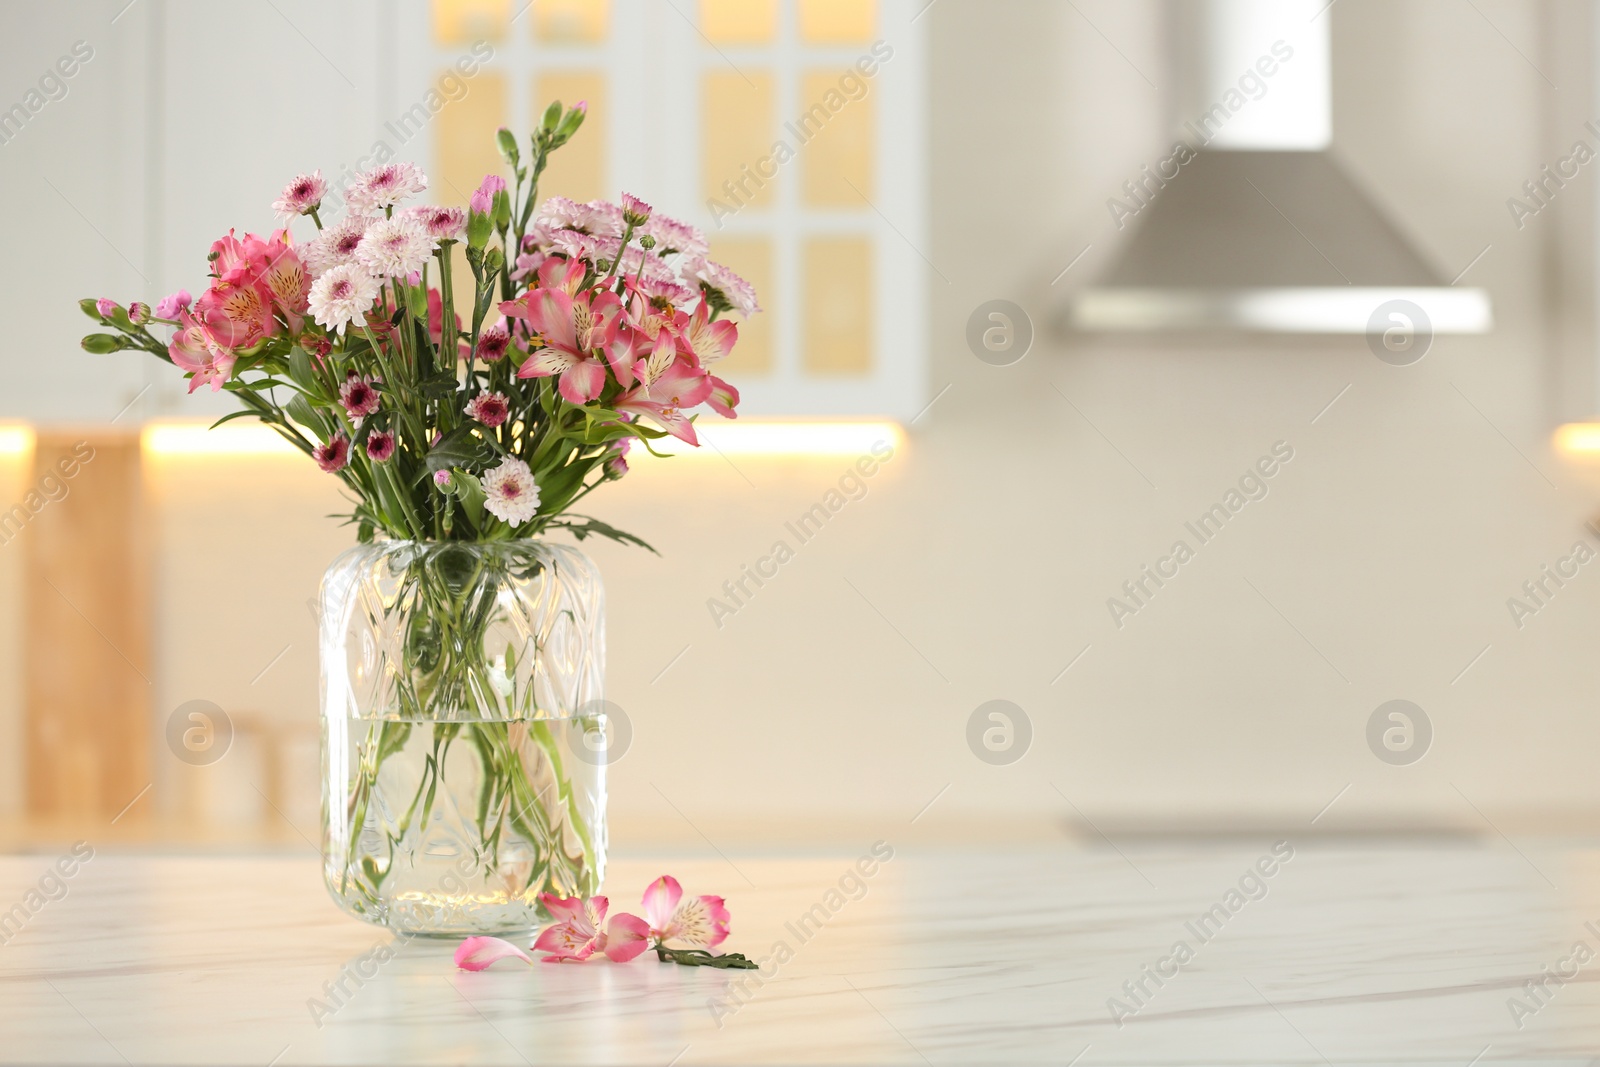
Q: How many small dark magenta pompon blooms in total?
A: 5